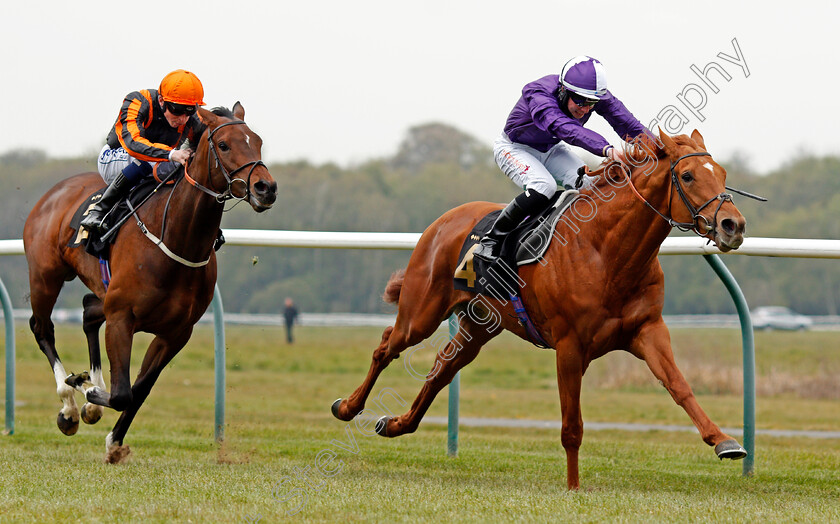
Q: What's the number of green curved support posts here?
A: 4